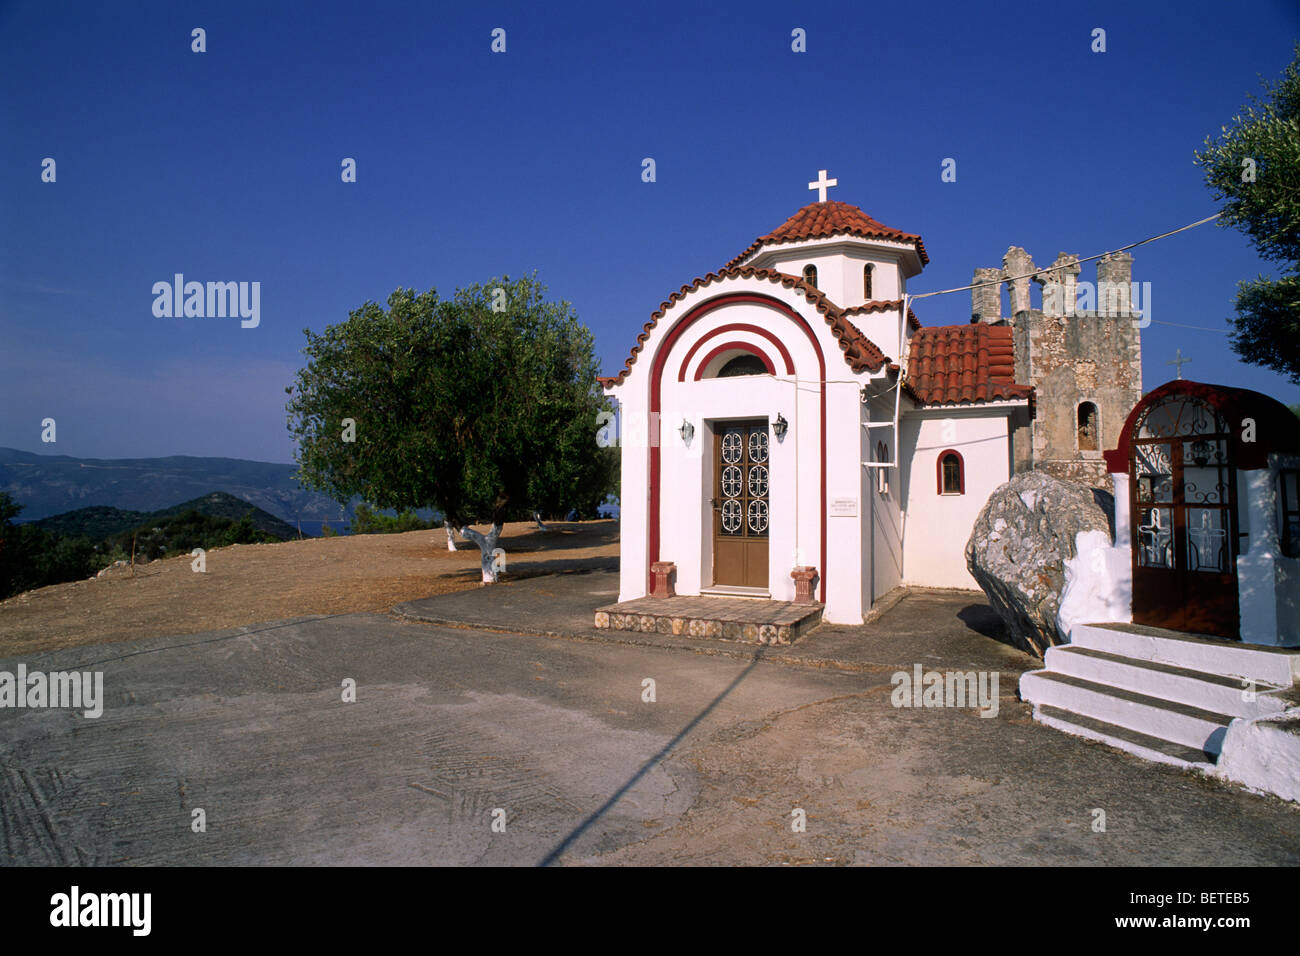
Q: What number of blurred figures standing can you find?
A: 0